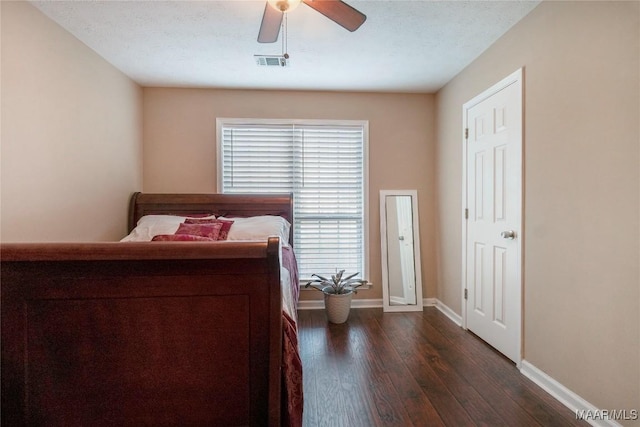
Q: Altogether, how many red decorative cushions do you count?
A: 3